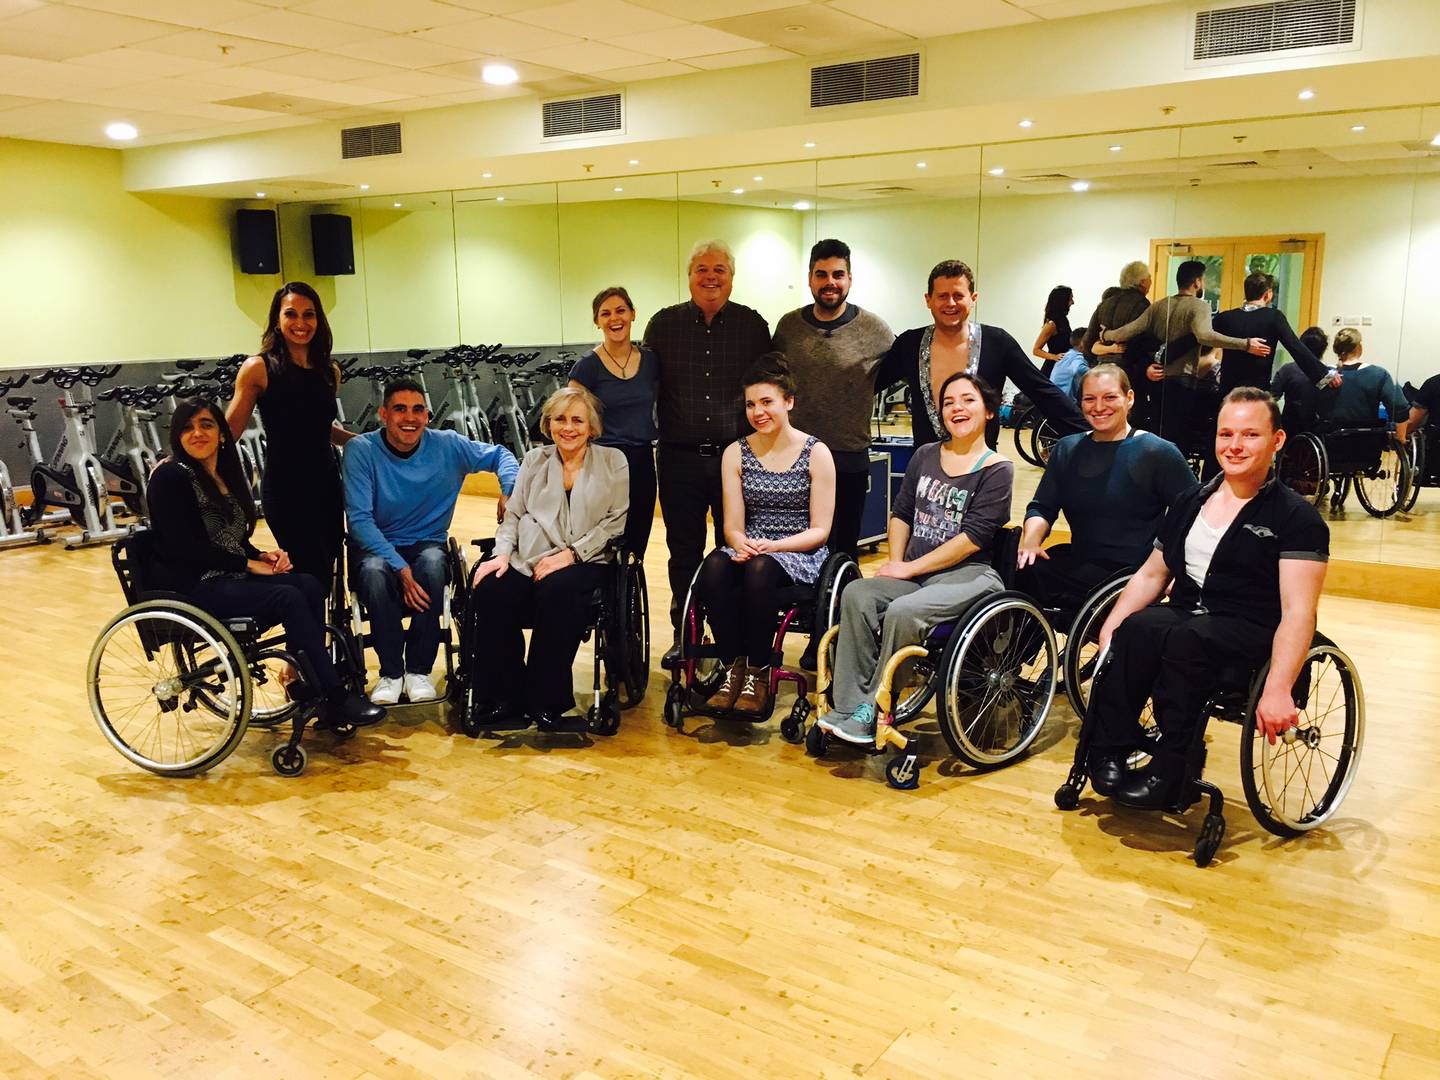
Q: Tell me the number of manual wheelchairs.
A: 7